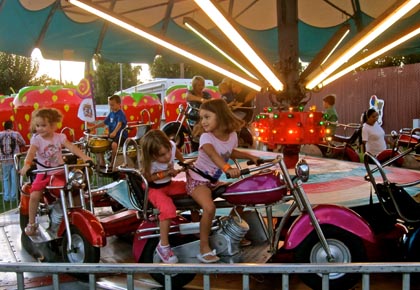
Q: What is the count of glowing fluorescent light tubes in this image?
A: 6